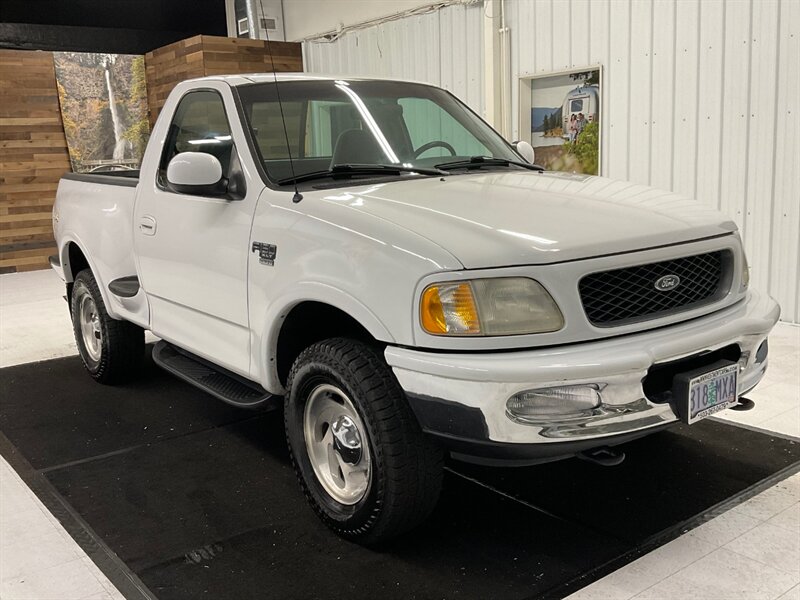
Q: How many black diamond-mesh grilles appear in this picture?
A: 1